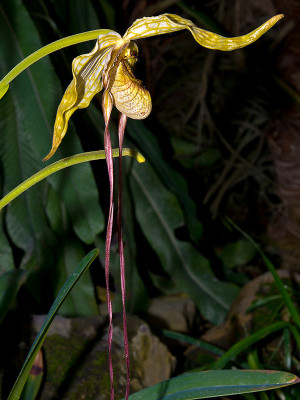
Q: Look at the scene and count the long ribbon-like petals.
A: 2